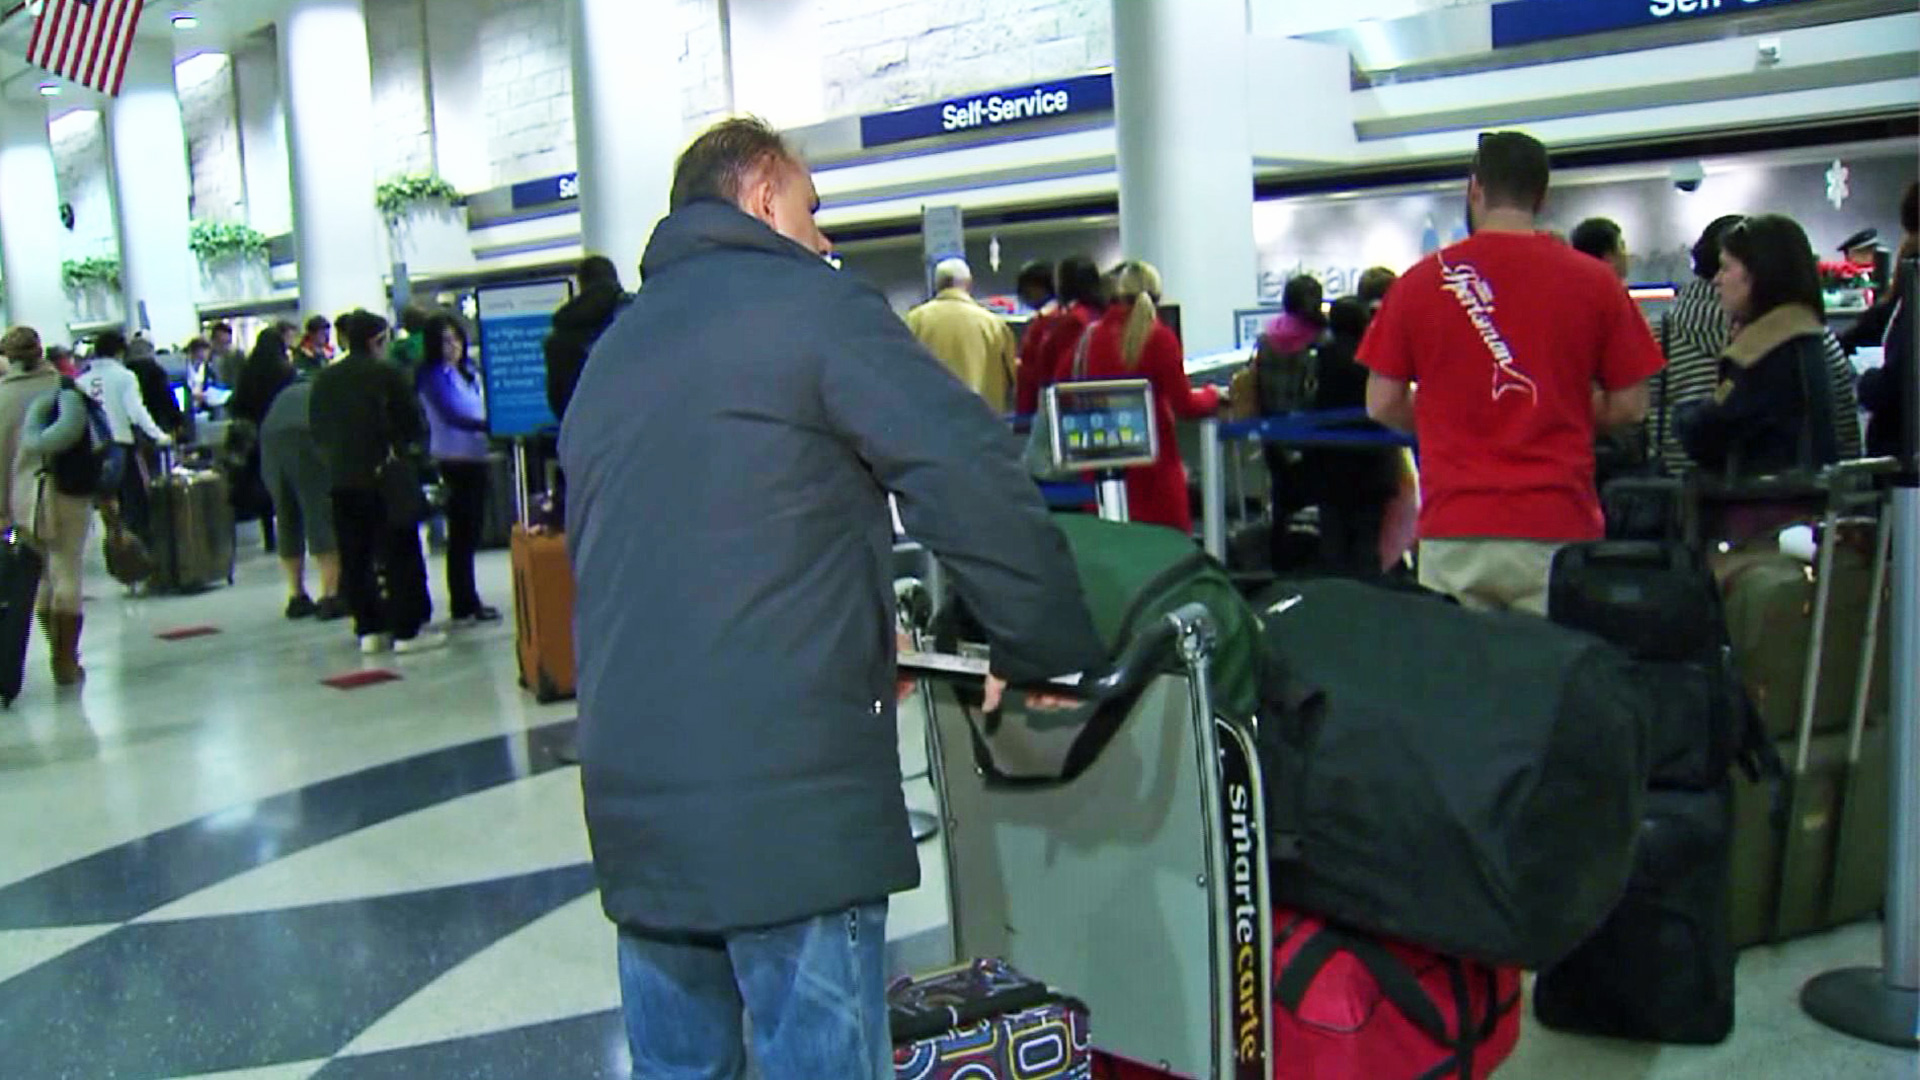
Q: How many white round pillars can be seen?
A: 5